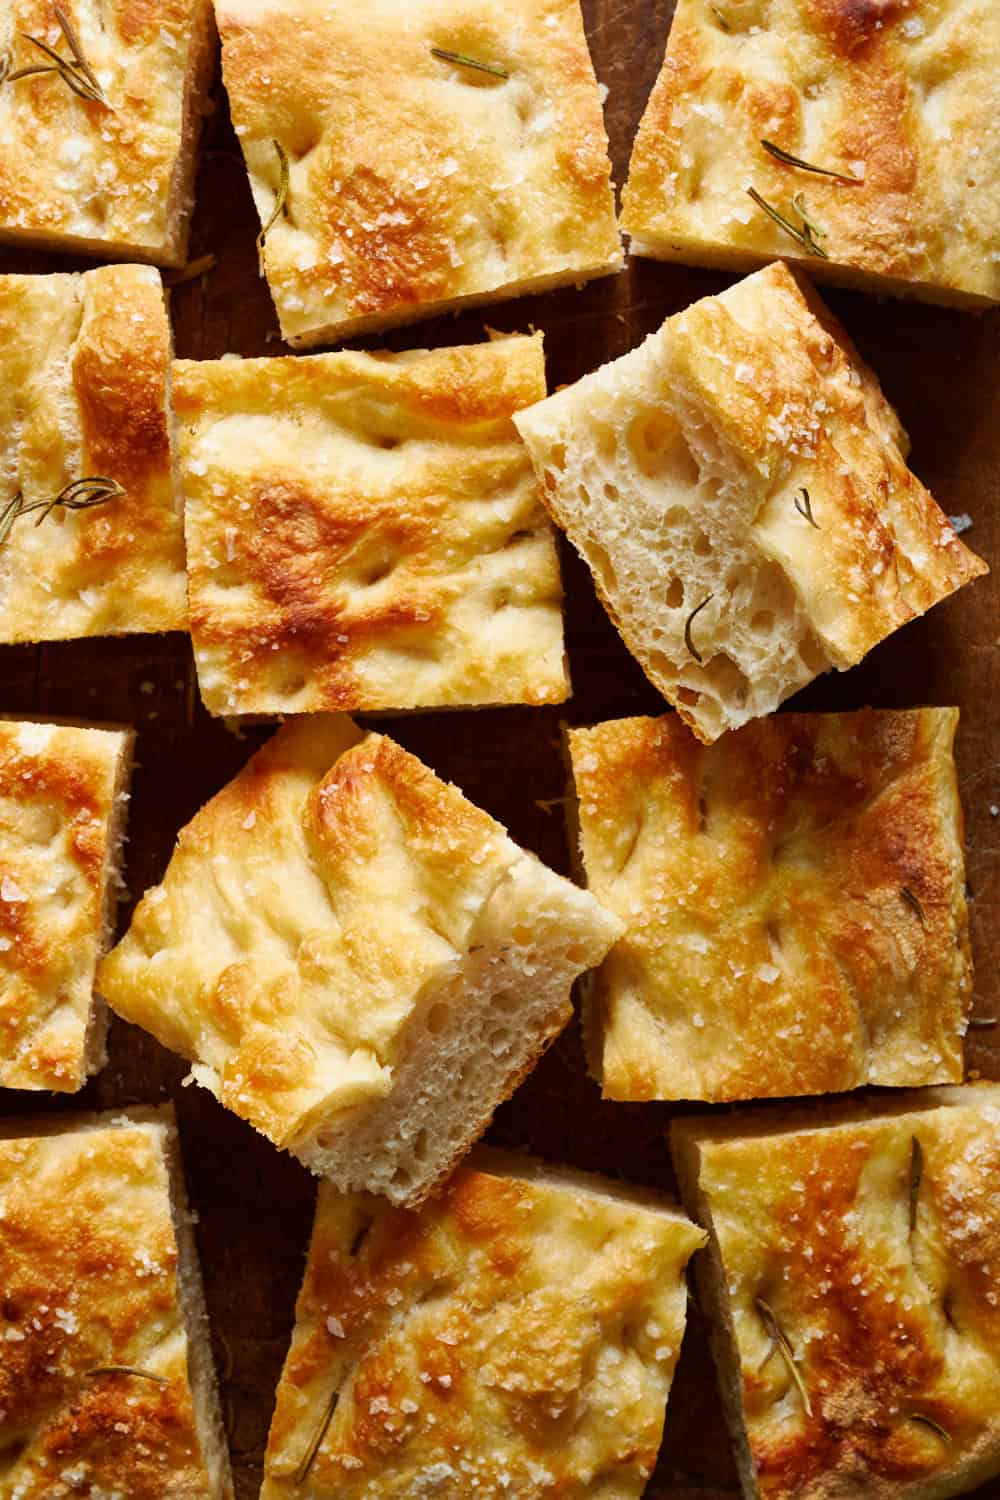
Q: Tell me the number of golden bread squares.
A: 12